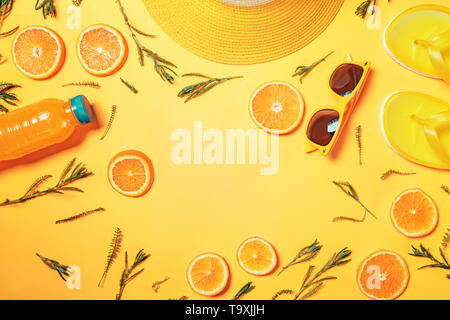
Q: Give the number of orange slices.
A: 8